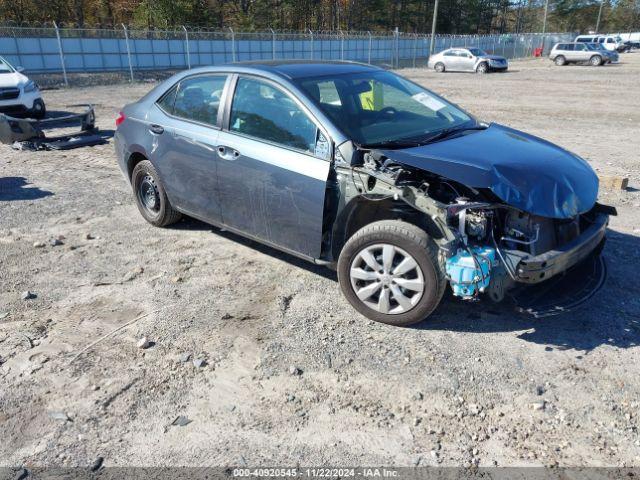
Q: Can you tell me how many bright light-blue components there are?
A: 1